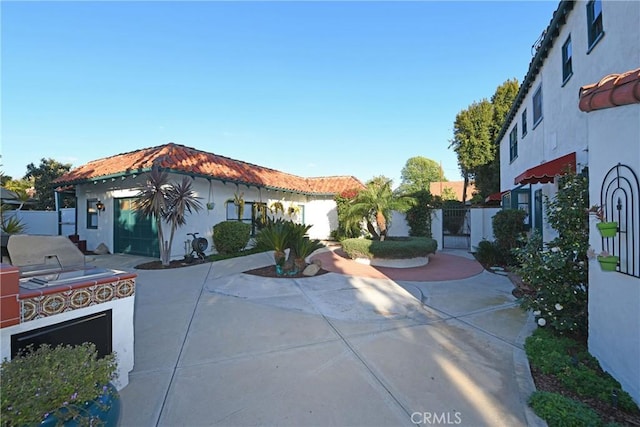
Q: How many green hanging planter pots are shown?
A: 2